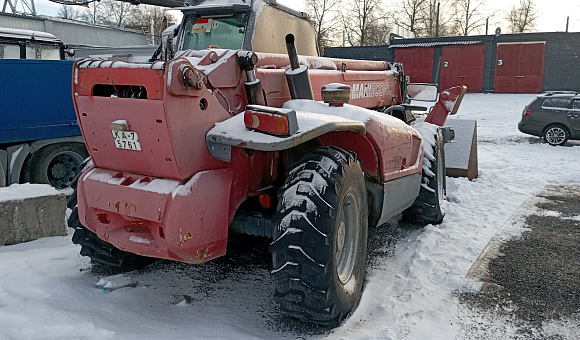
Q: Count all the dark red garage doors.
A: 3